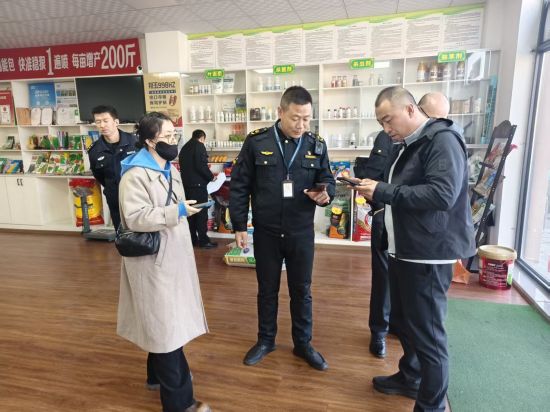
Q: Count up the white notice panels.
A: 9